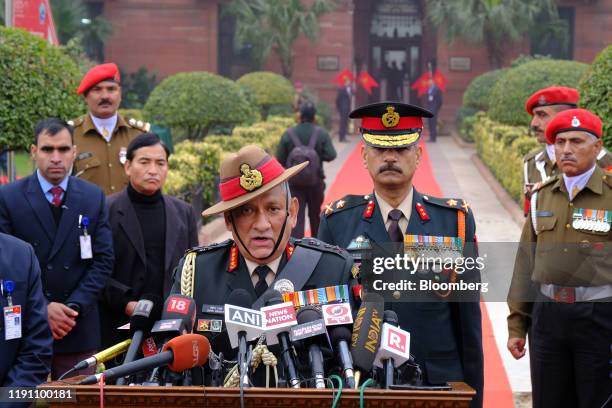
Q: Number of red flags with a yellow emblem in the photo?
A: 4